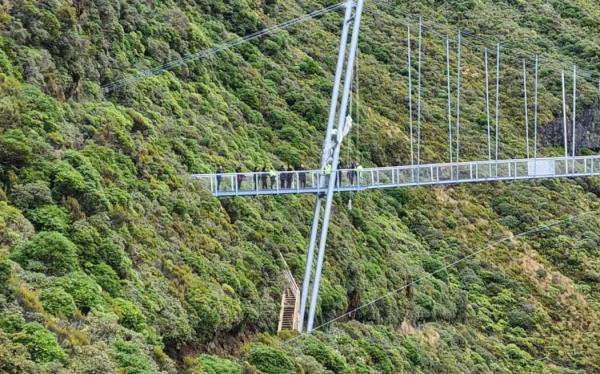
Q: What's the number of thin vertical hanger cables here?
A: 10